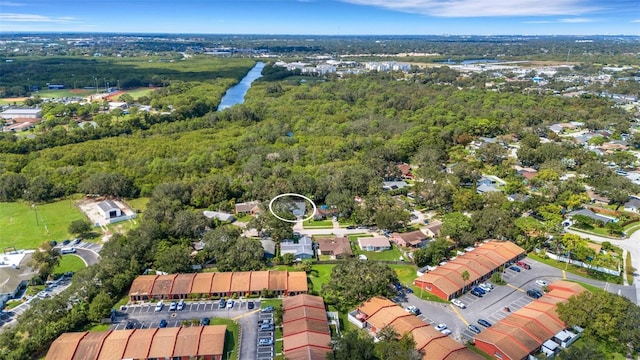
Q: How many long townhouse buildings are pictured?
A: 6